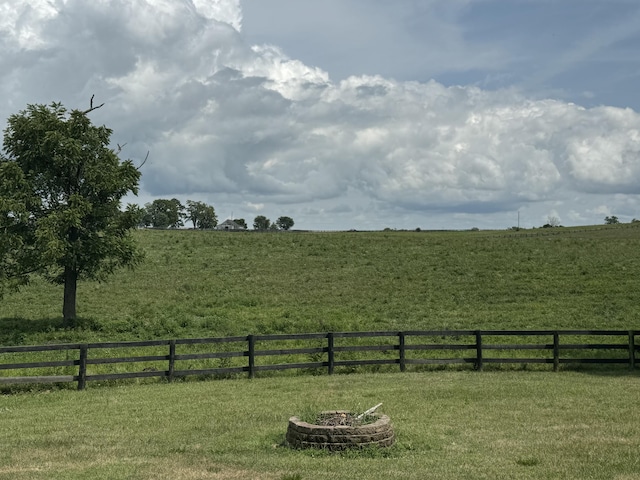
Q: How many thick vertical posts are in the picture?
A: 8